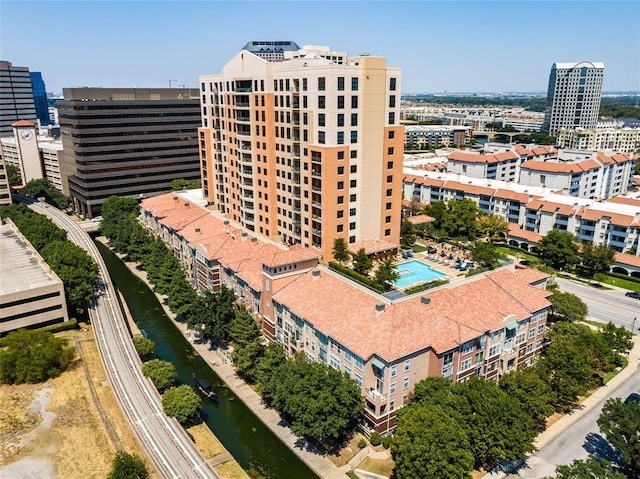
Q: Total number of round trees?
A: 3